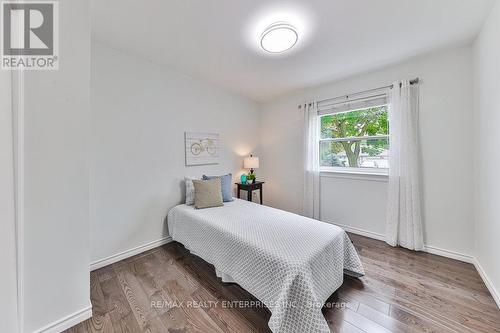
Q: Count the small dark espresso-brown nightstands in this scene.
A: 1